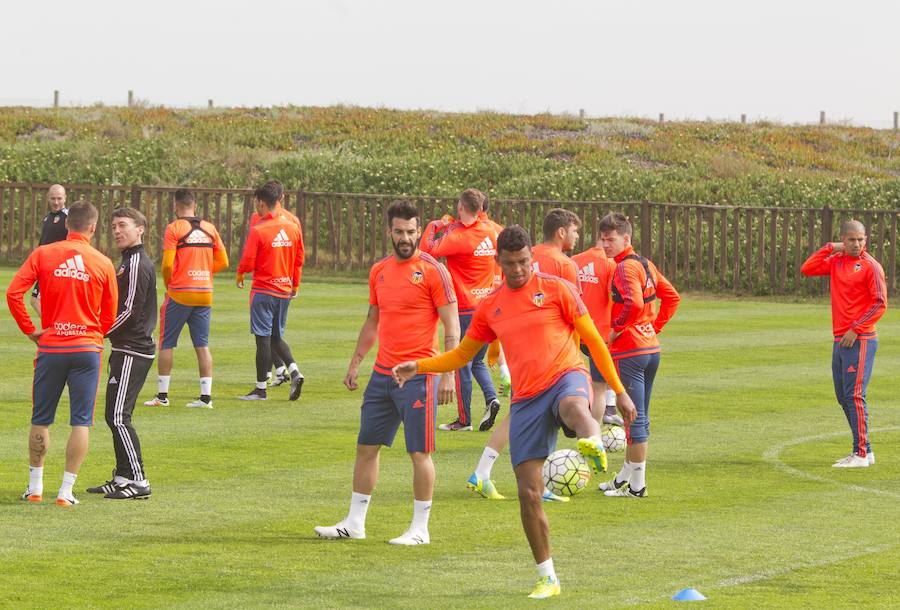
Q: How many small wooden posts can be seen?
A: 8